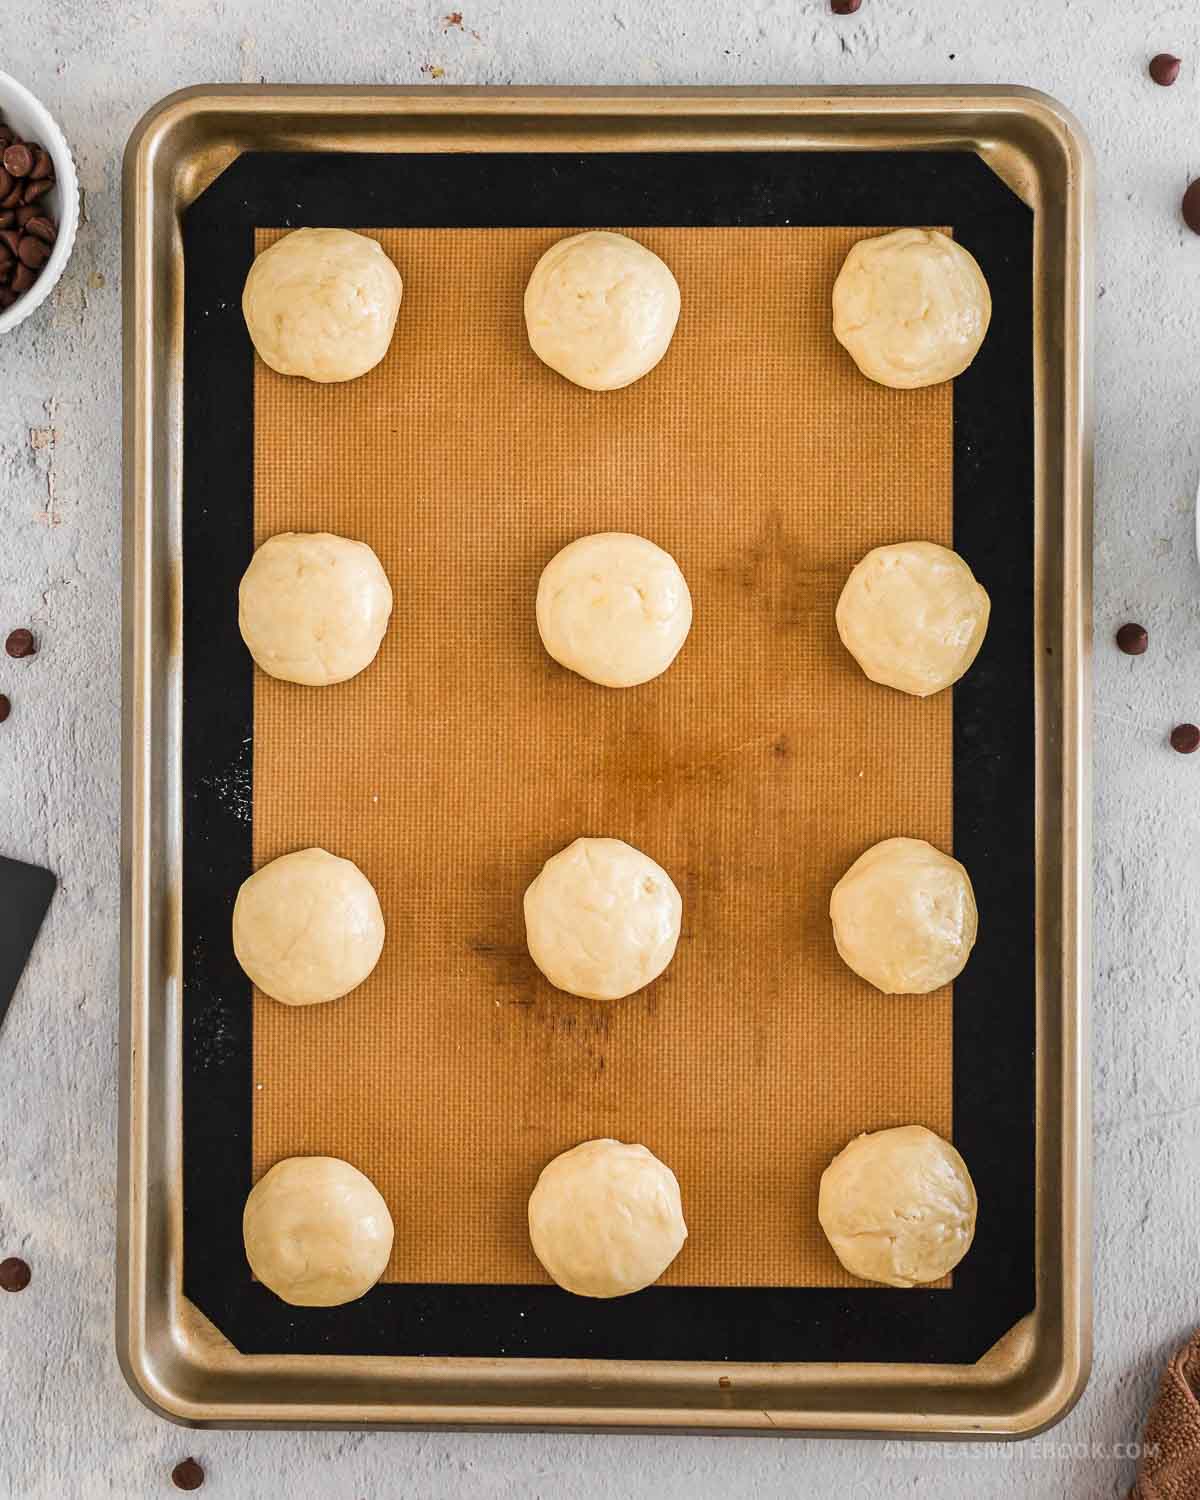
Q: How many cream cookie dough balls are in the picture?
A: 12